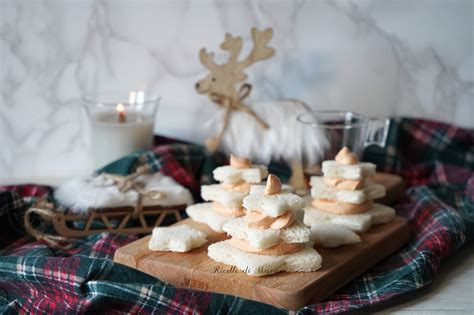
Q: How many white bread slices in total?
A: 11